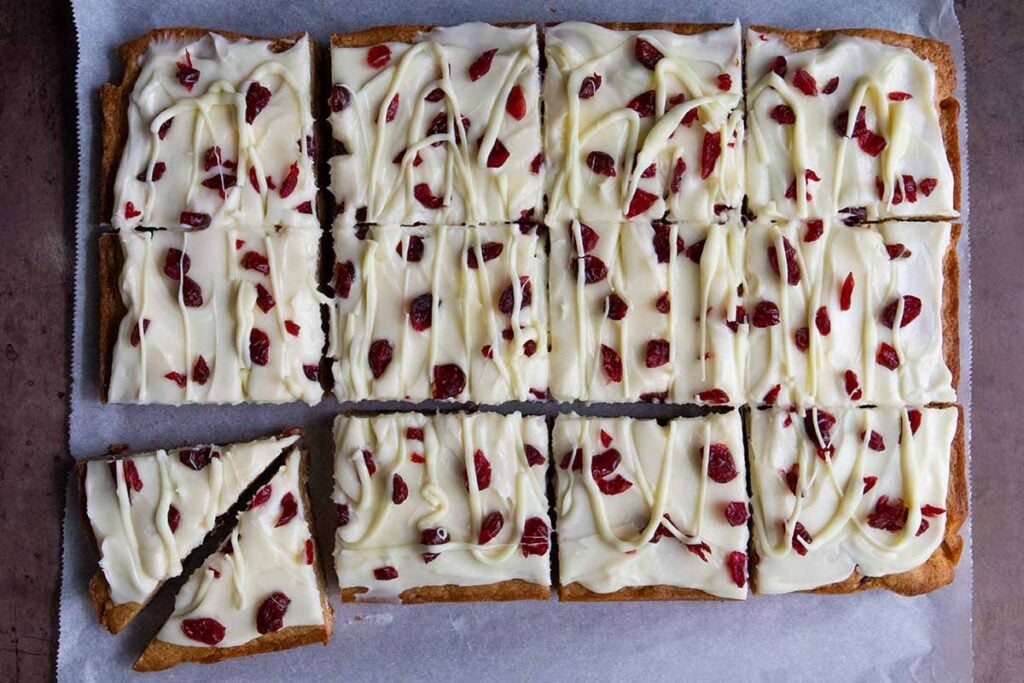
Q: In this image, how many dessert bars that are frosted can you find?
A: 13